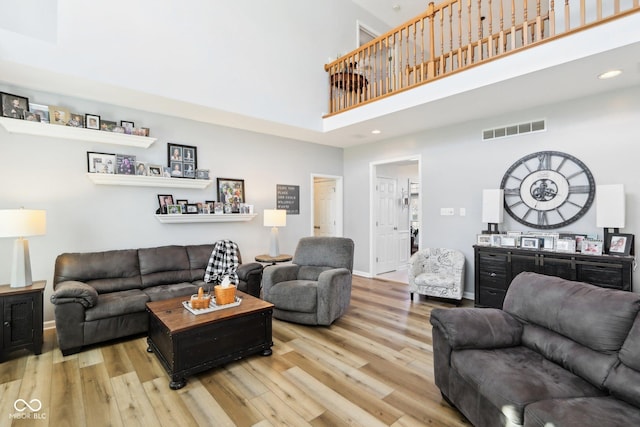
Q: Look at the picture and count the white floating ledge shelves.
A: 3